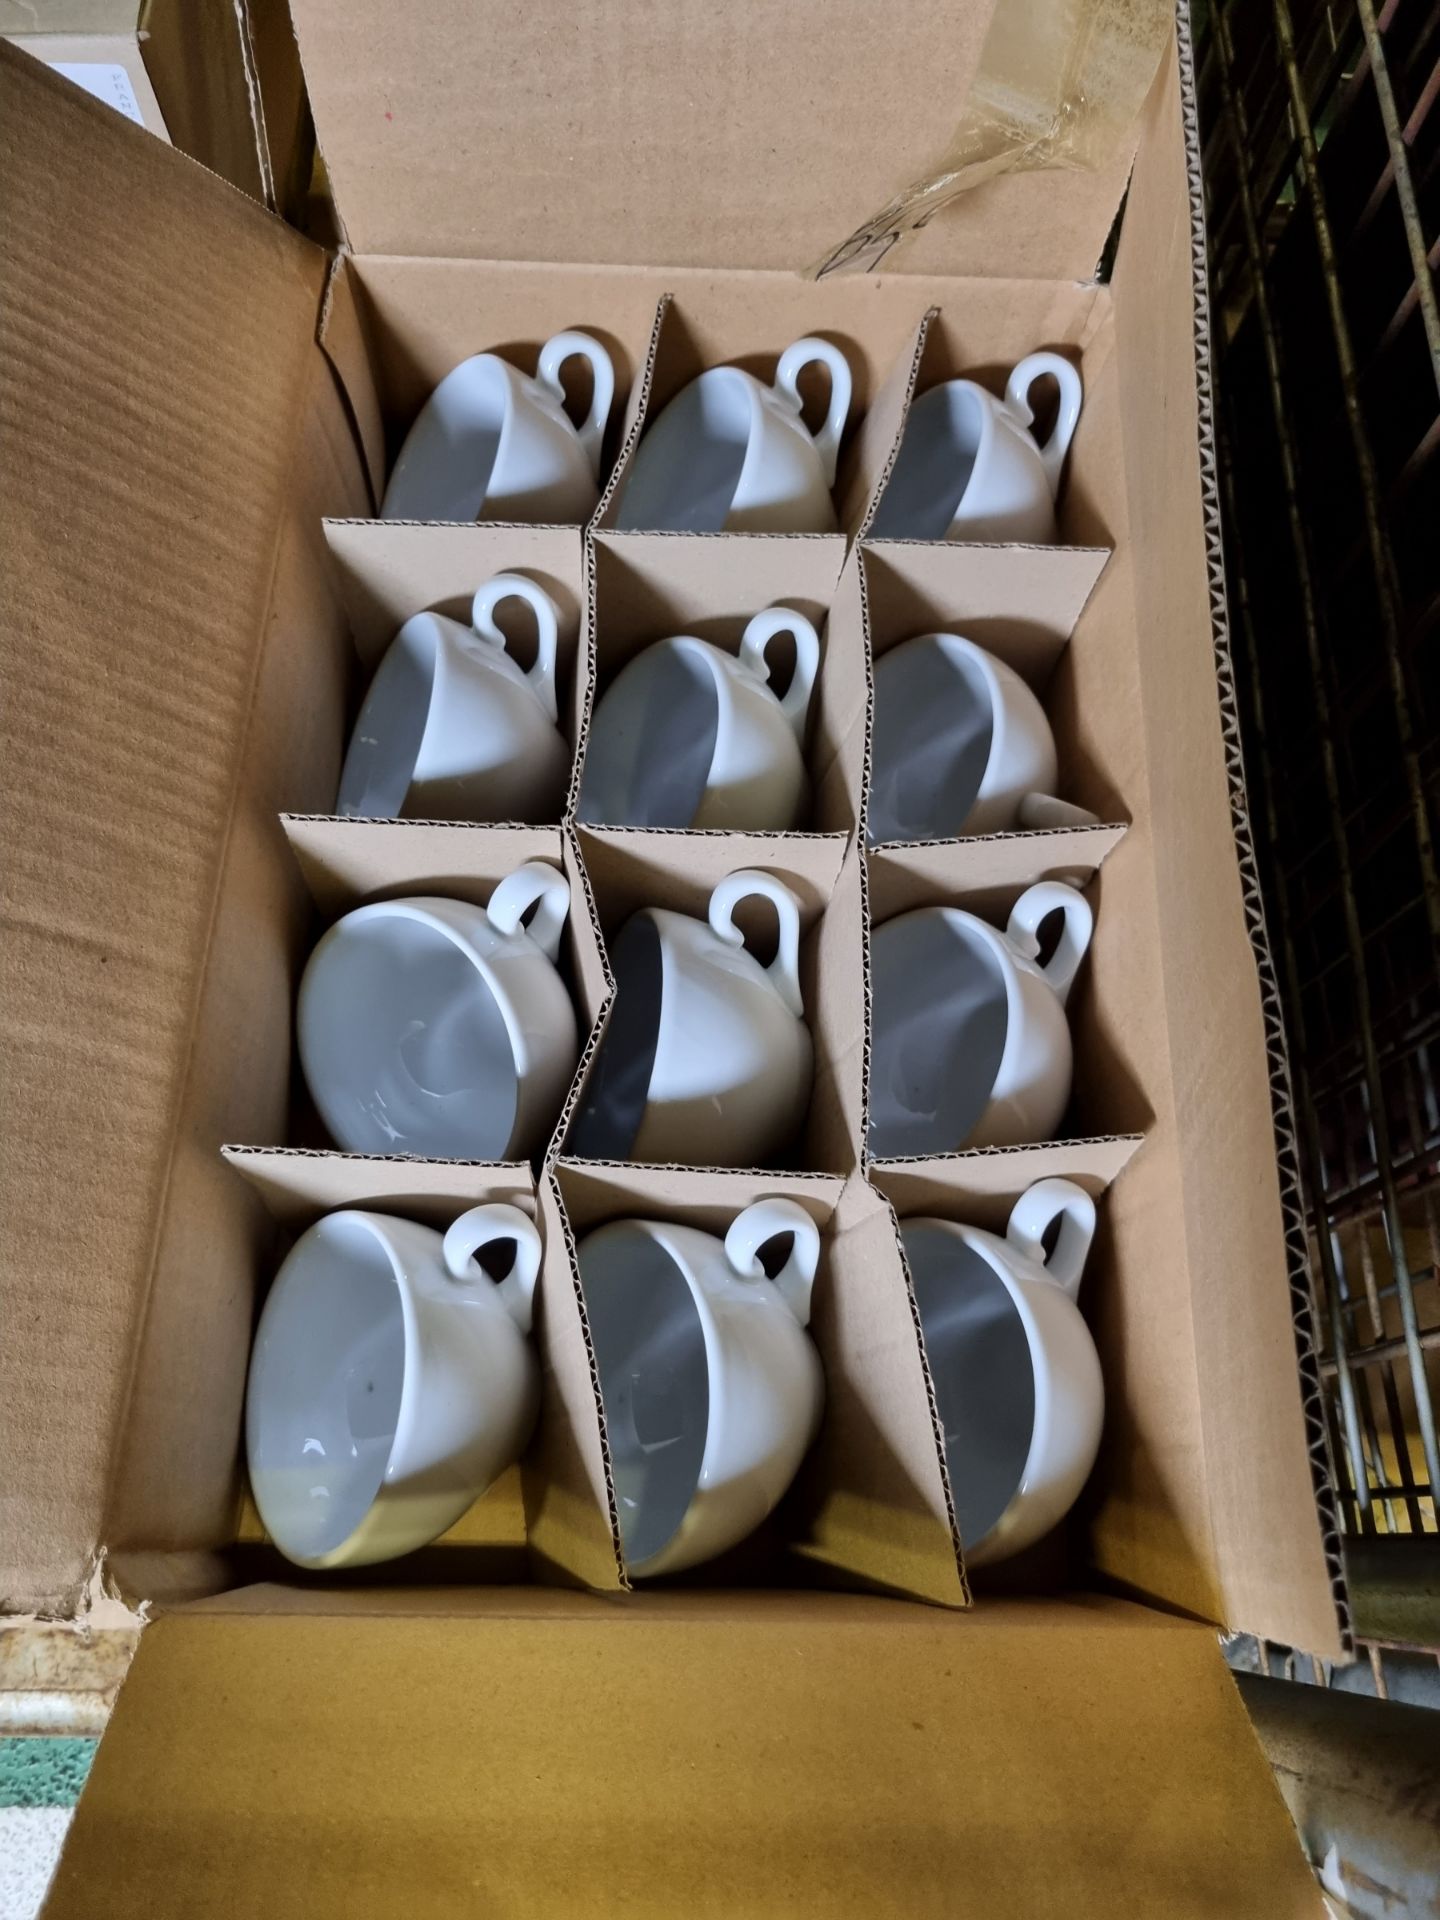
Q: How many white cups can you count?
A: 12